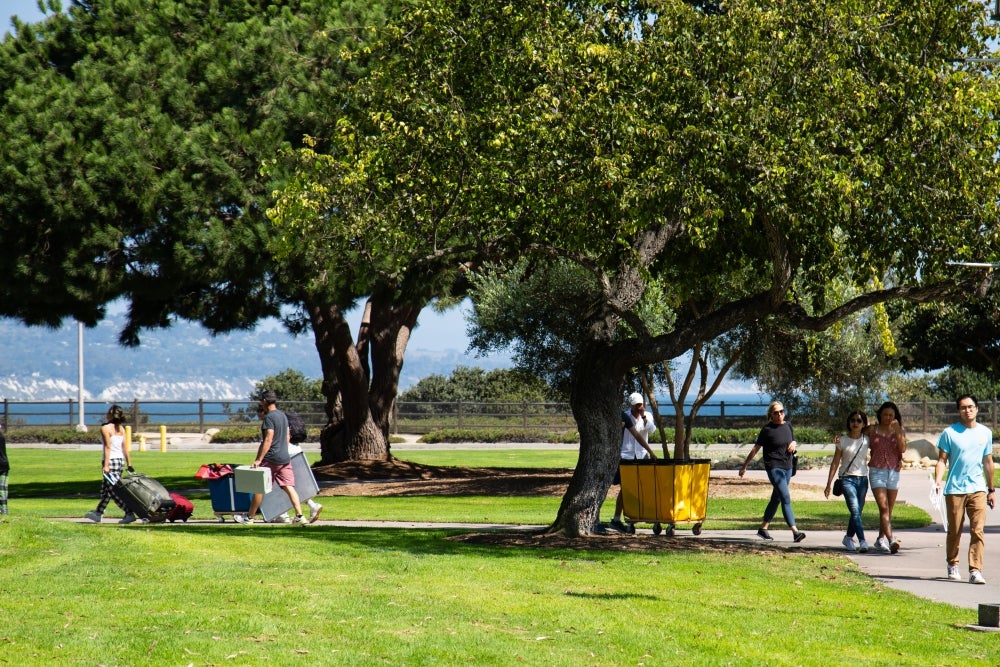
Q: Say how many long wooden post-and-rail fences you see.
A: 1